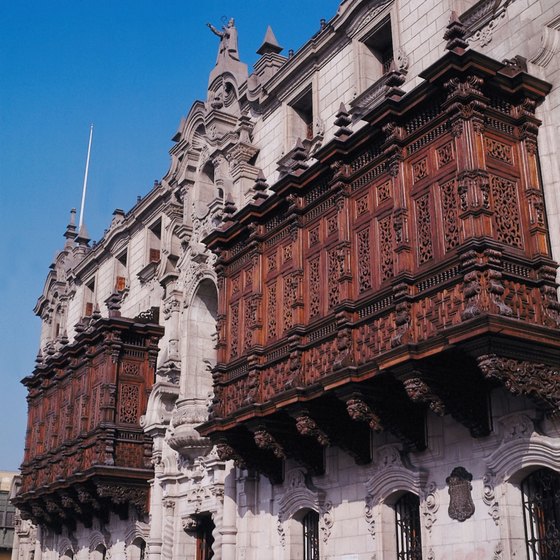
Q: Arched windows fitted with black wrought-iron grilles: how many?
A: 3